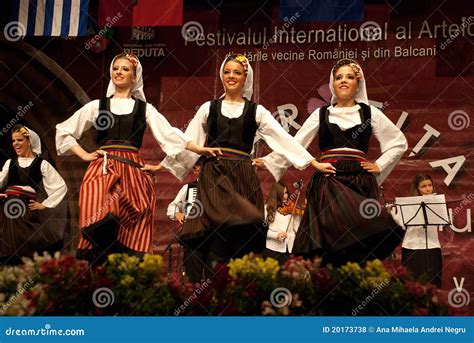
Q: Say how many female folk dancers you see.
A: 4